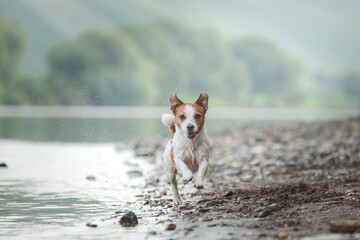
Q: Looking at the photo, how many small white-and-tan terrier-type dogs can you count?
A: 1